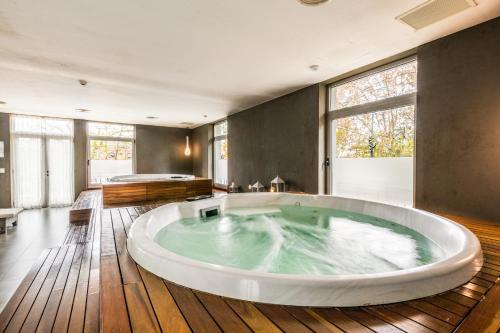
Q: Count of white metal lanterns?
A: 3